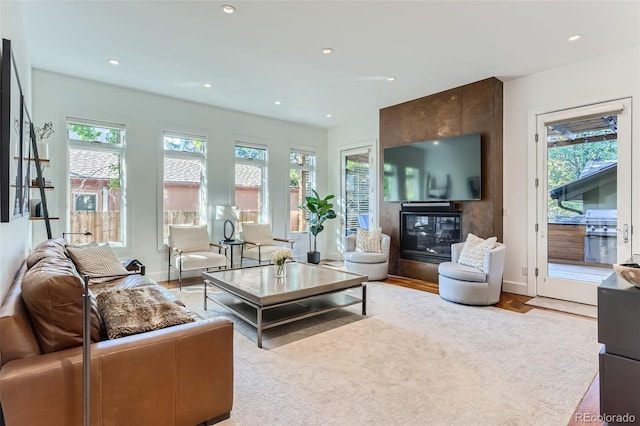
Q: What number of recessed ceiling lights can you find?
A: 8